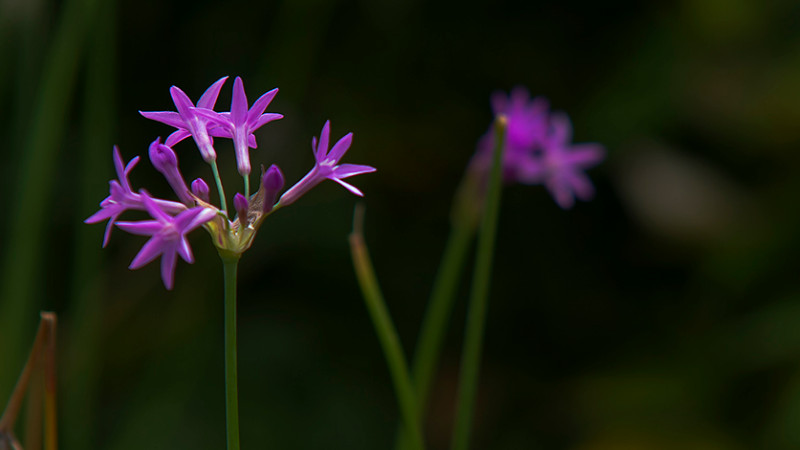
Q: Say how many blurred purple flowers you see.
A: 2